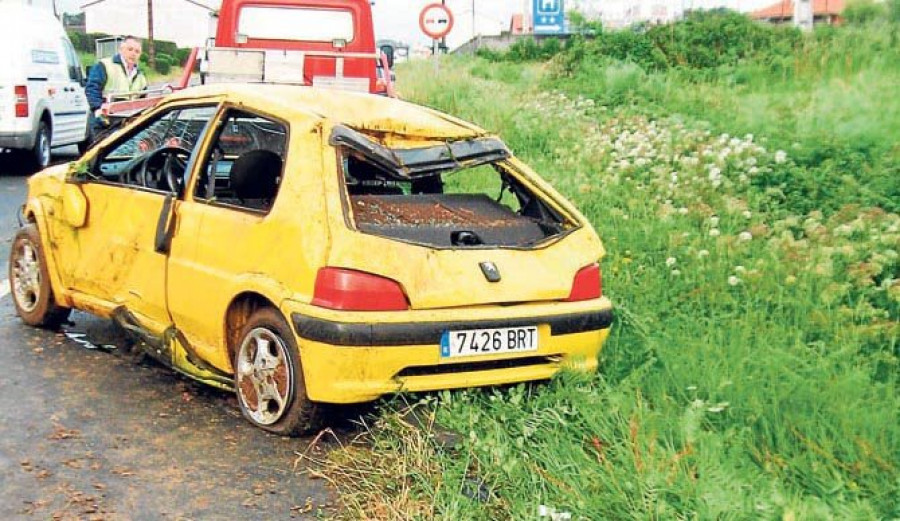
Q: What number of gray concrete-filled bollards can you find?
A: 0